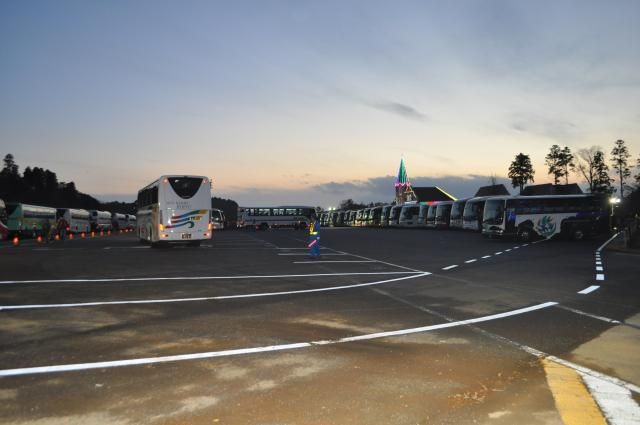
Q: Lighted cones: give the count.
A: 11